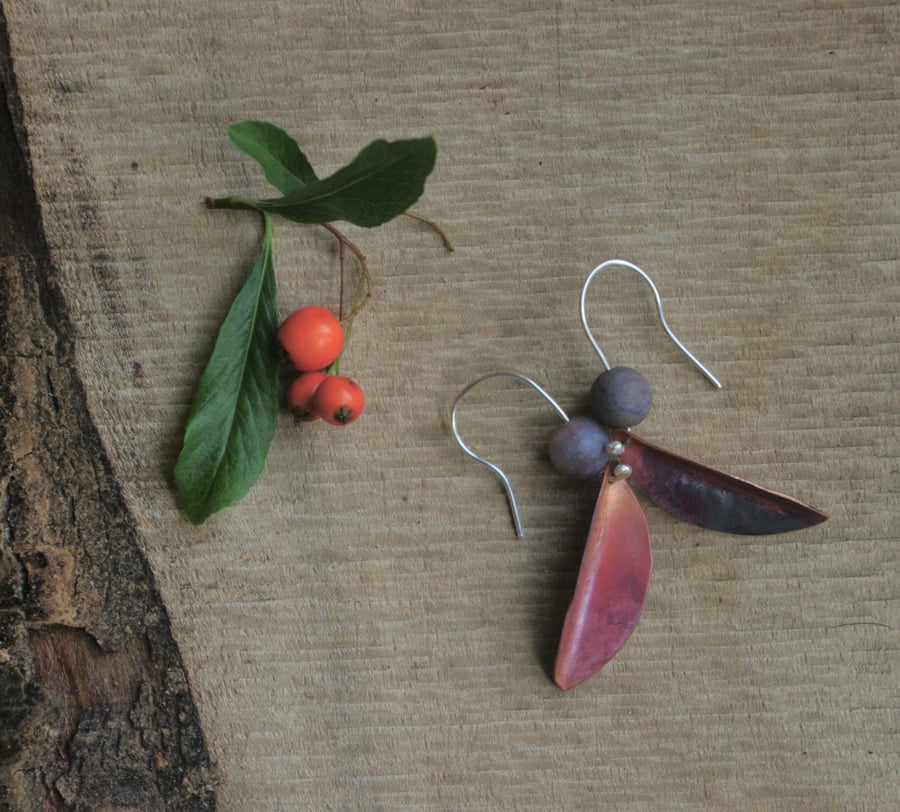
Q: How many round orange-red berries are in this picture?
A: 3